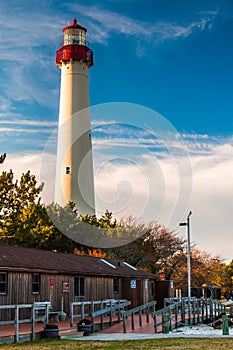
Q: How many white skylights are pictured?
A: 2